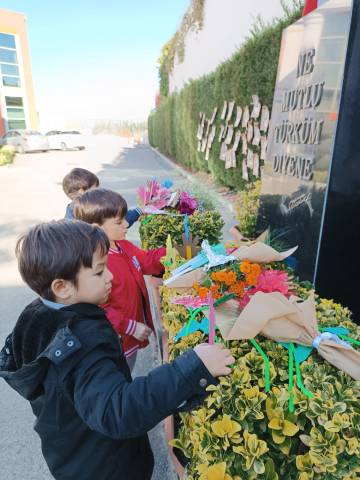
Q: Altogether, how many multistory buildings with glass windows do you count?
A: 1